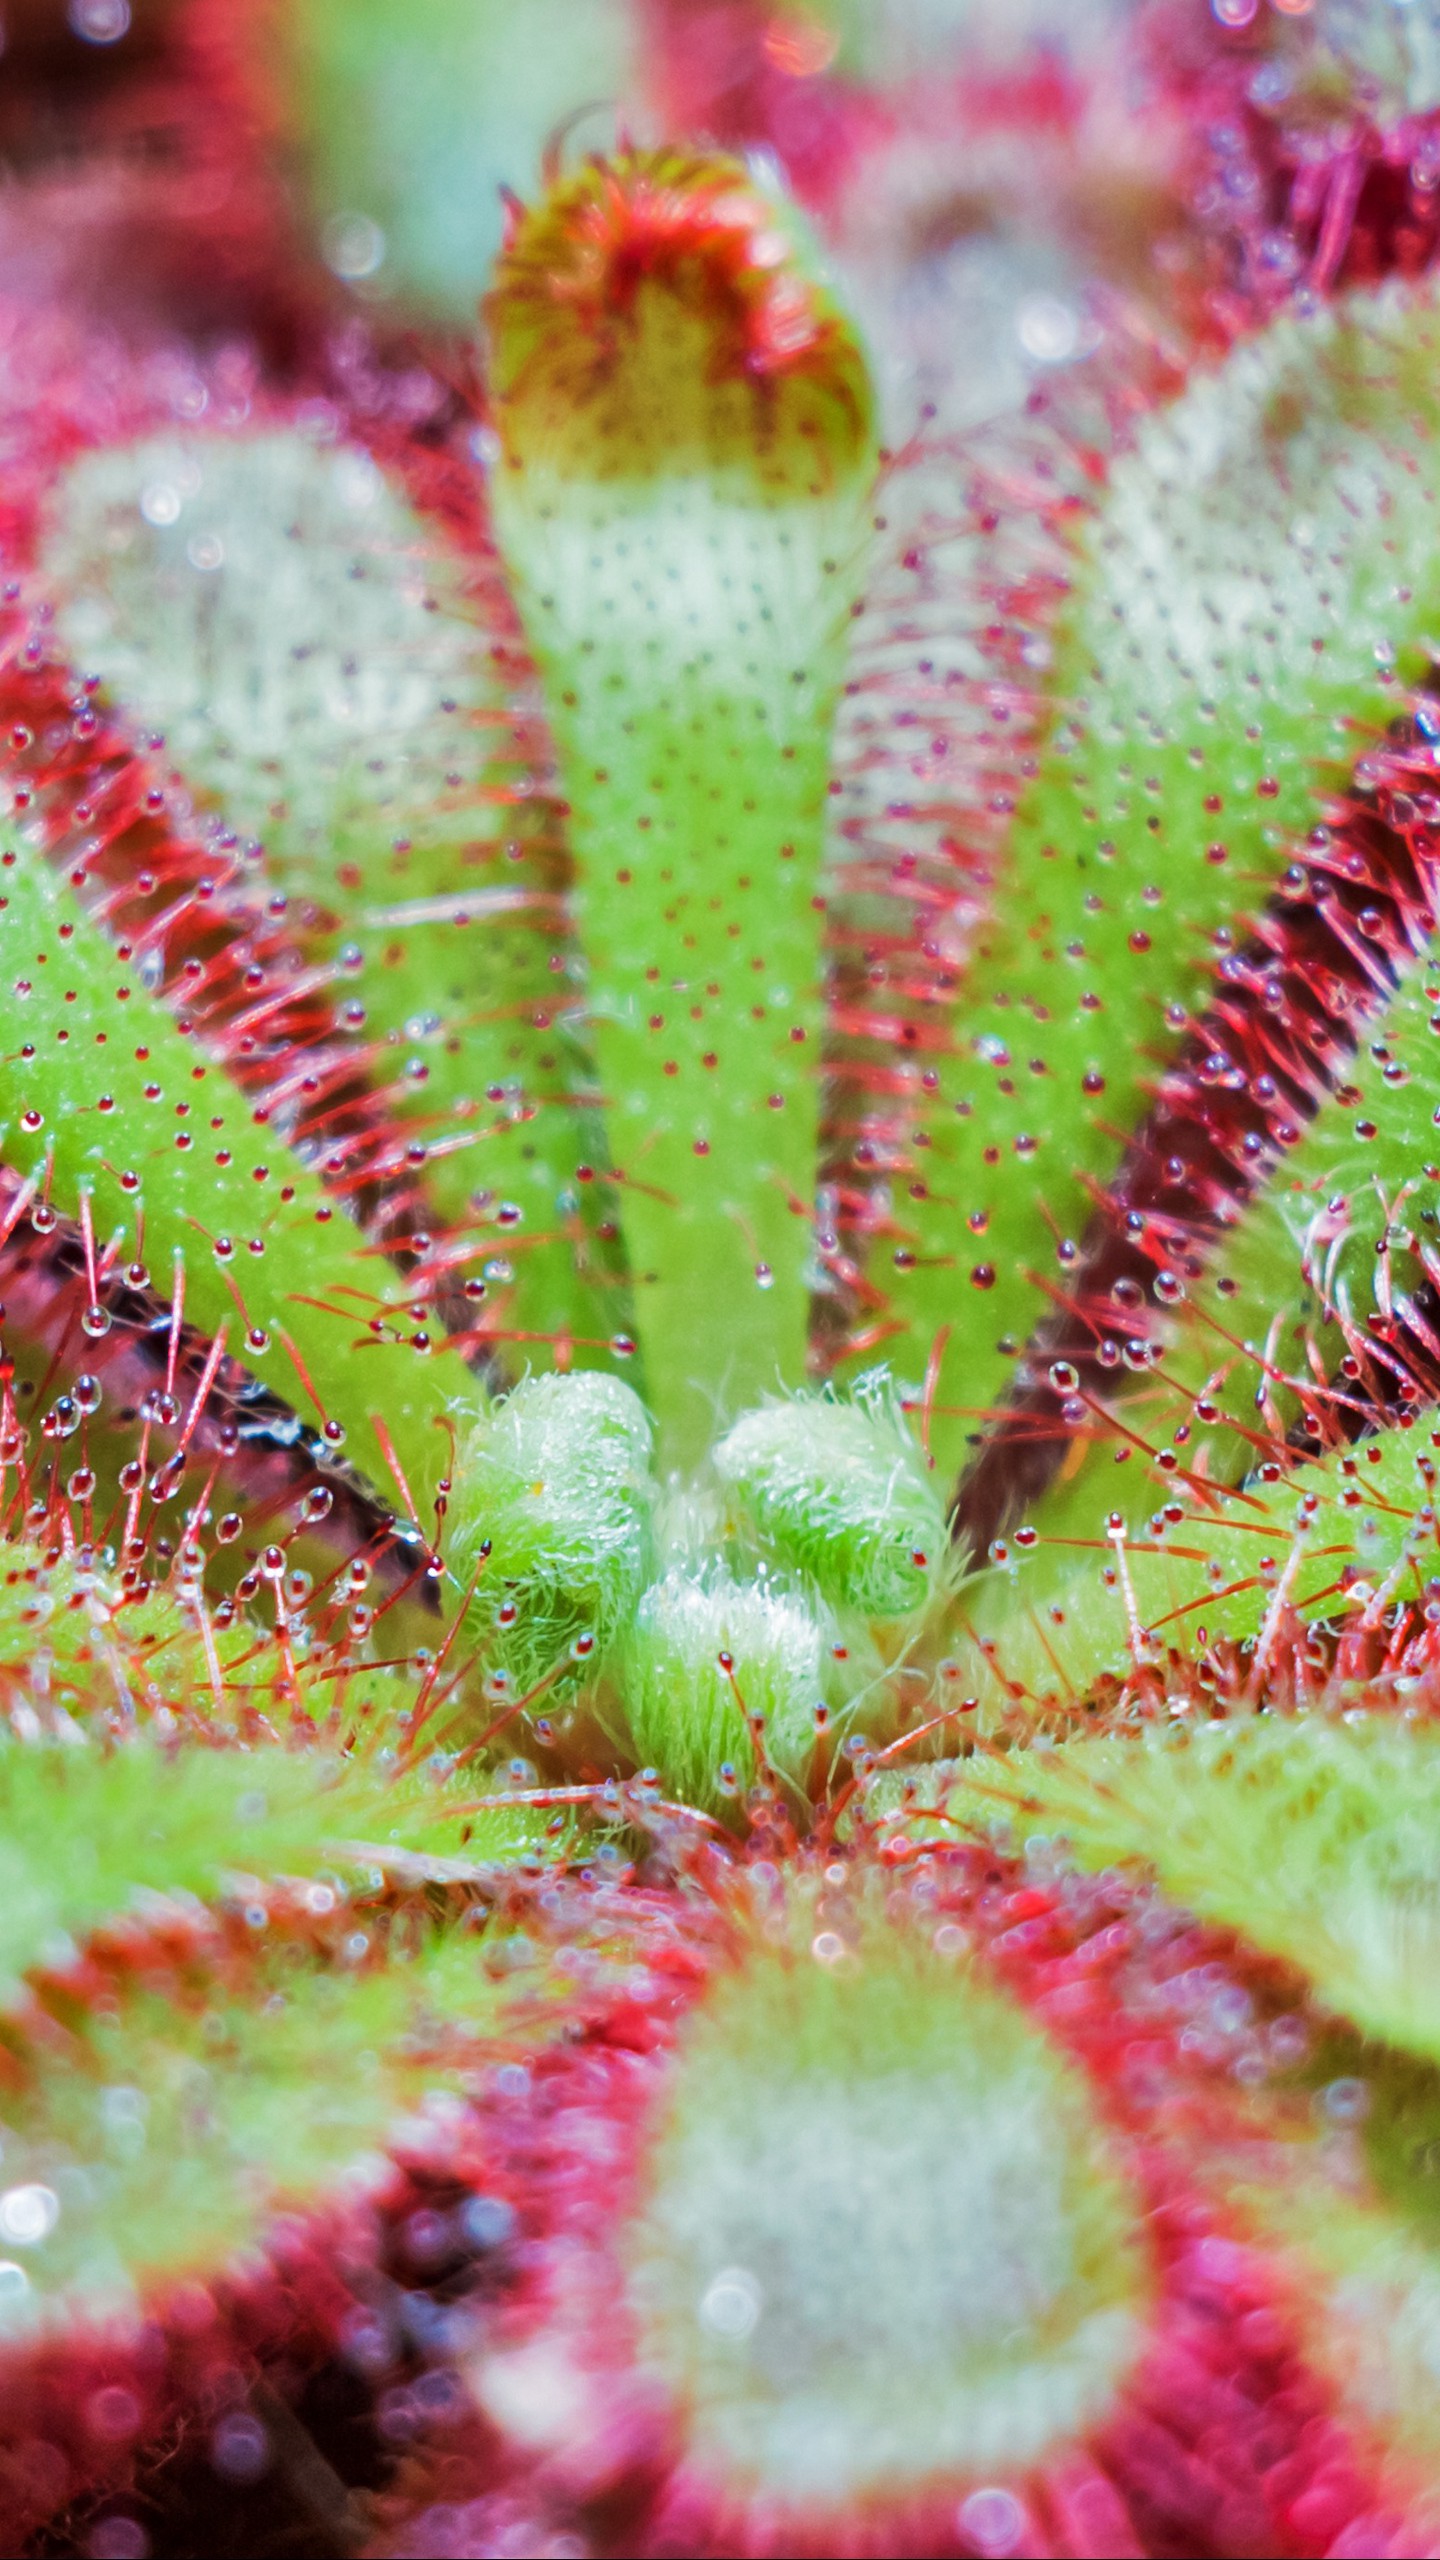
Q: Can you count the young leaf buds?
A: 3